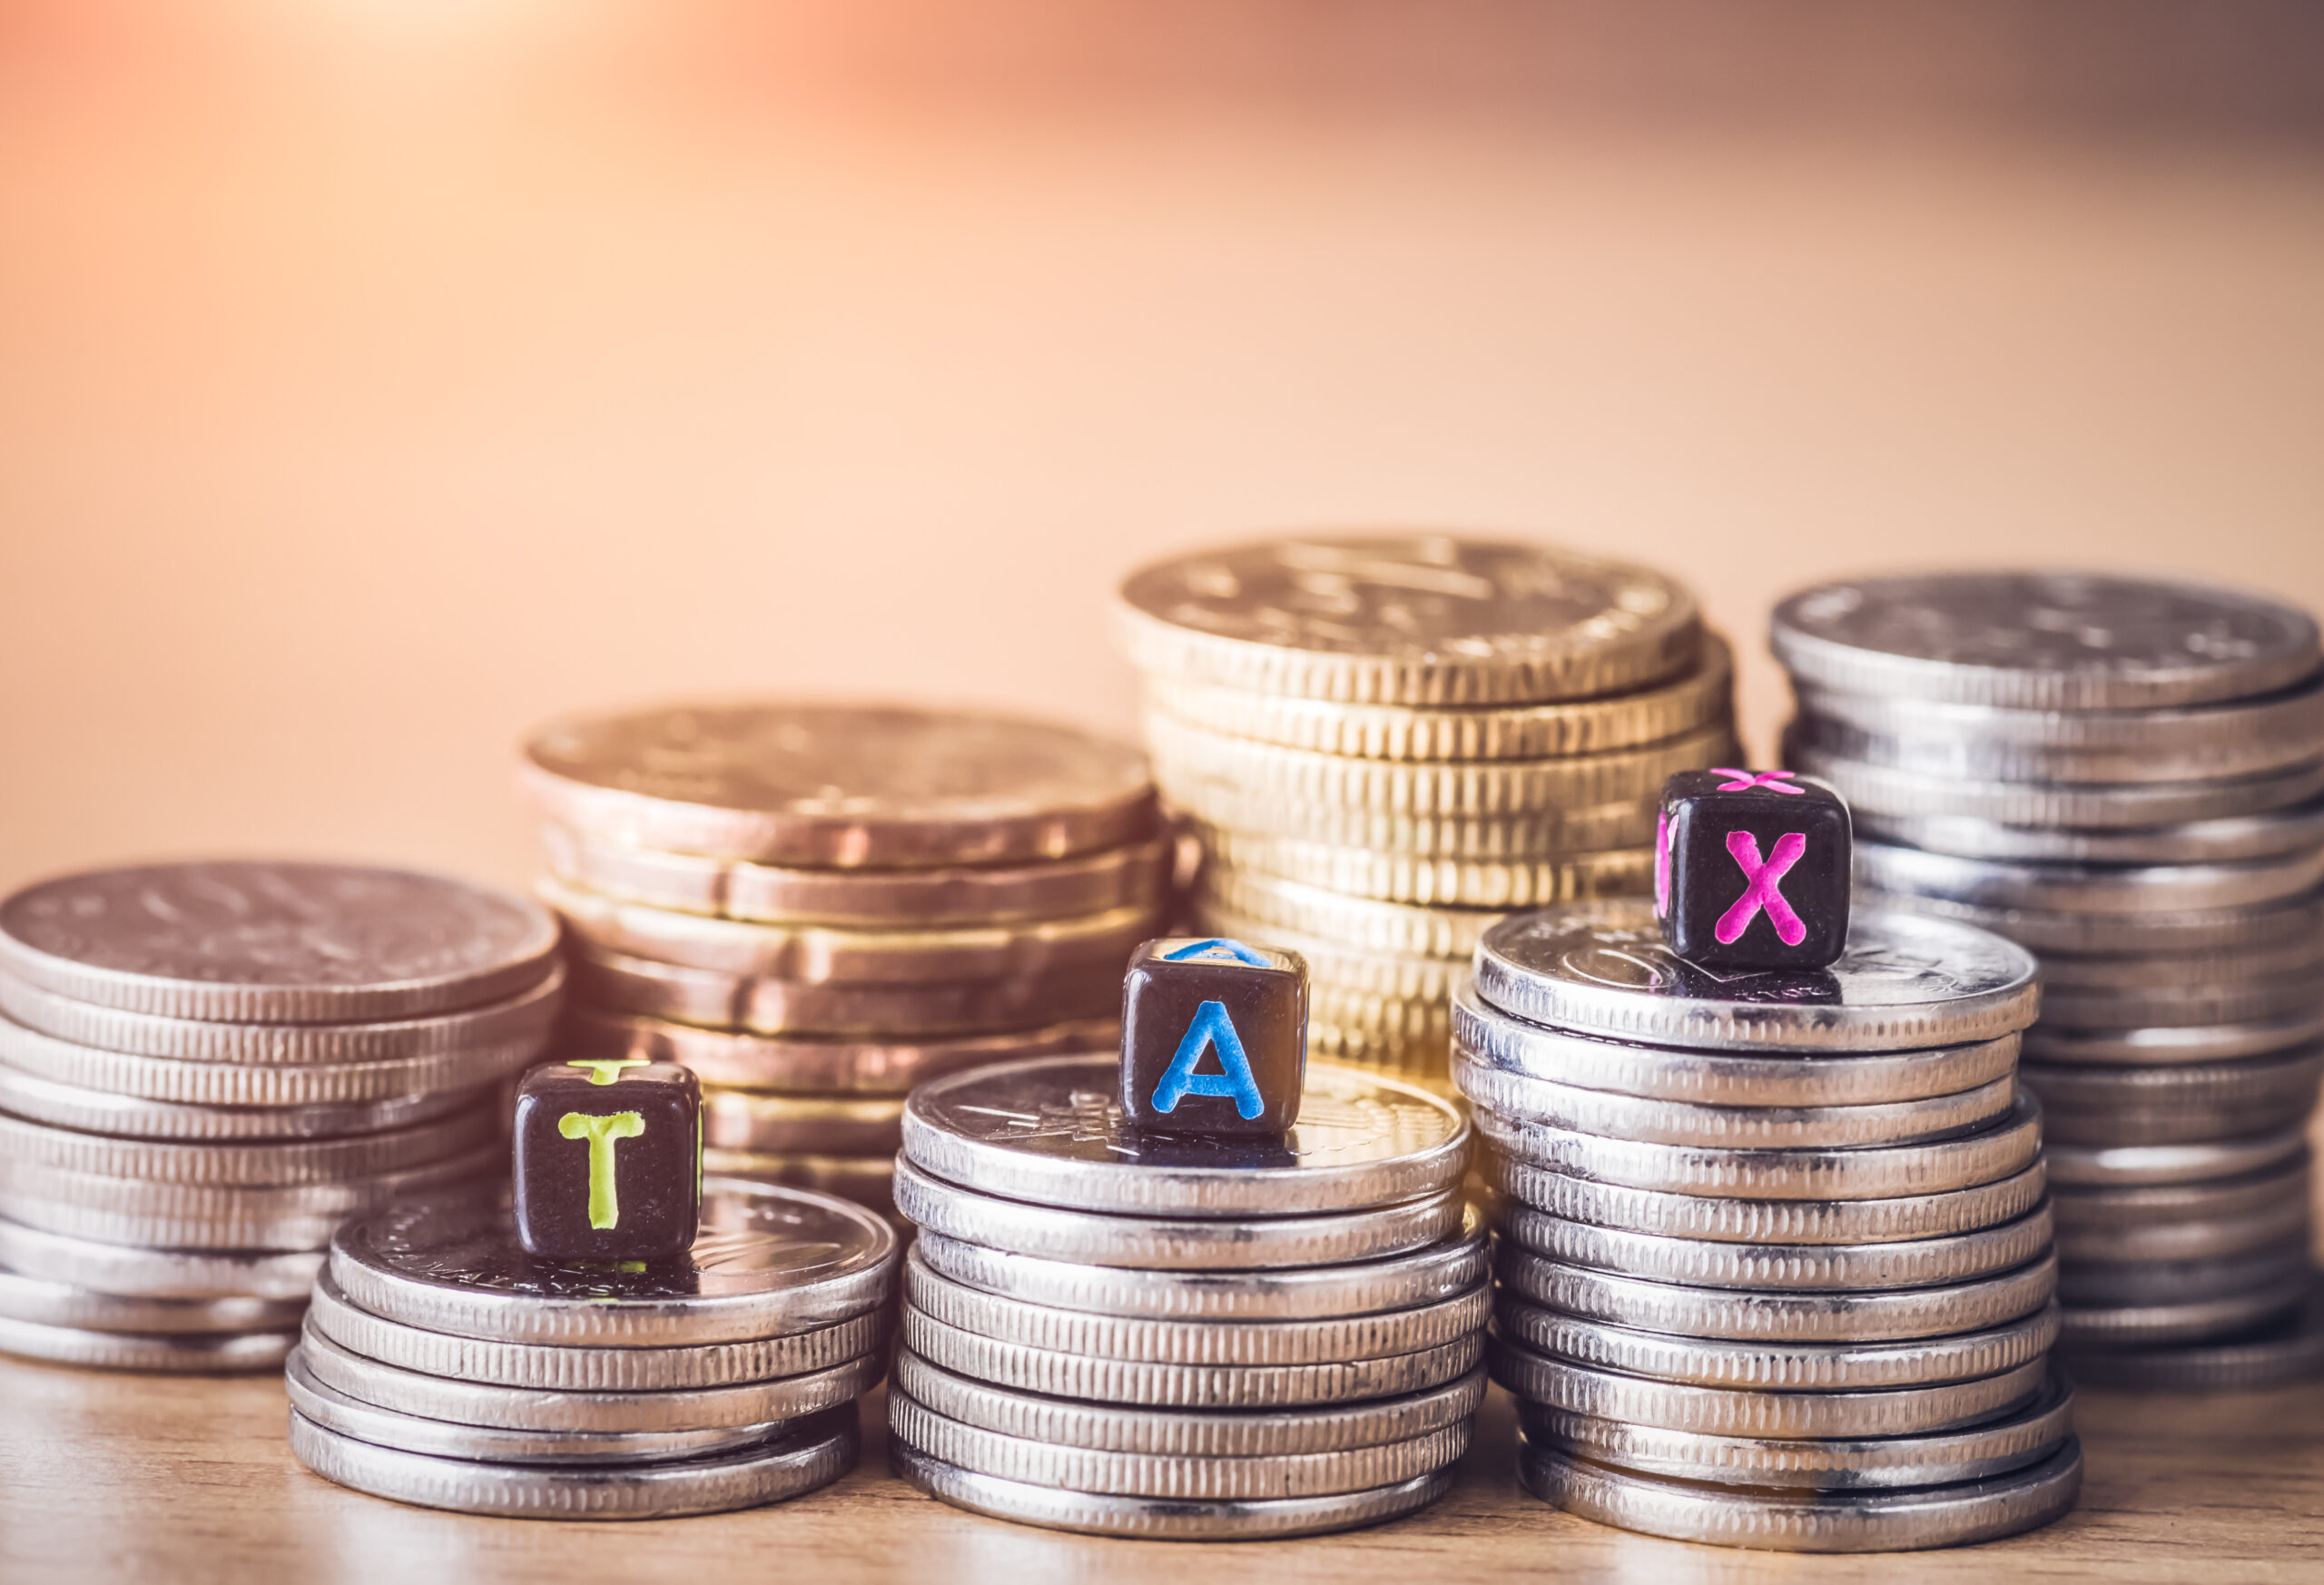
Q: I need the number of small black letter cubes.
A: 3